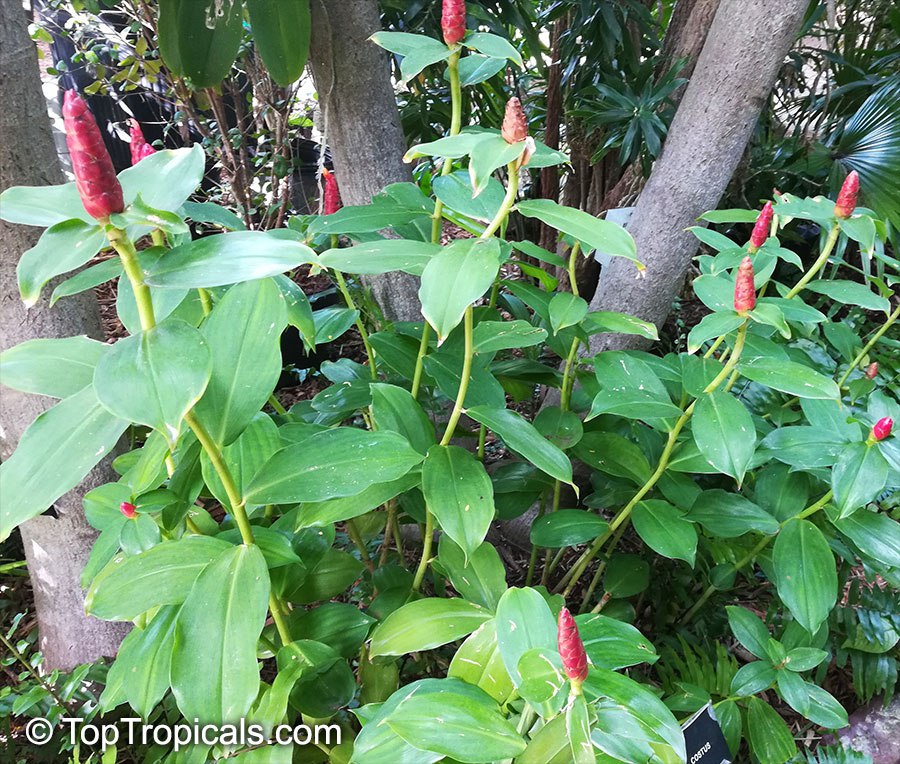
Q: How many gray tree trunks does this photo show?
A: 3